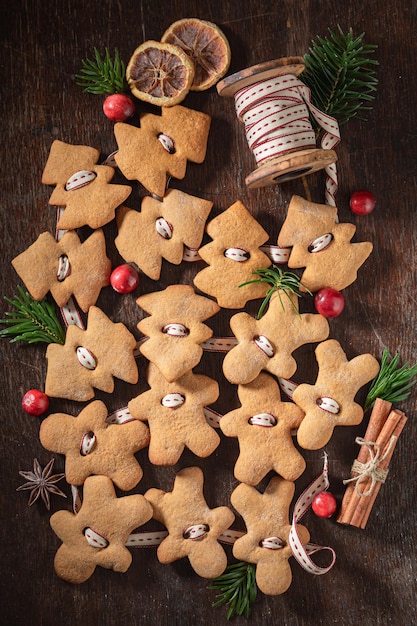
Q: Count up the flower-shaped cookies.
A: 0